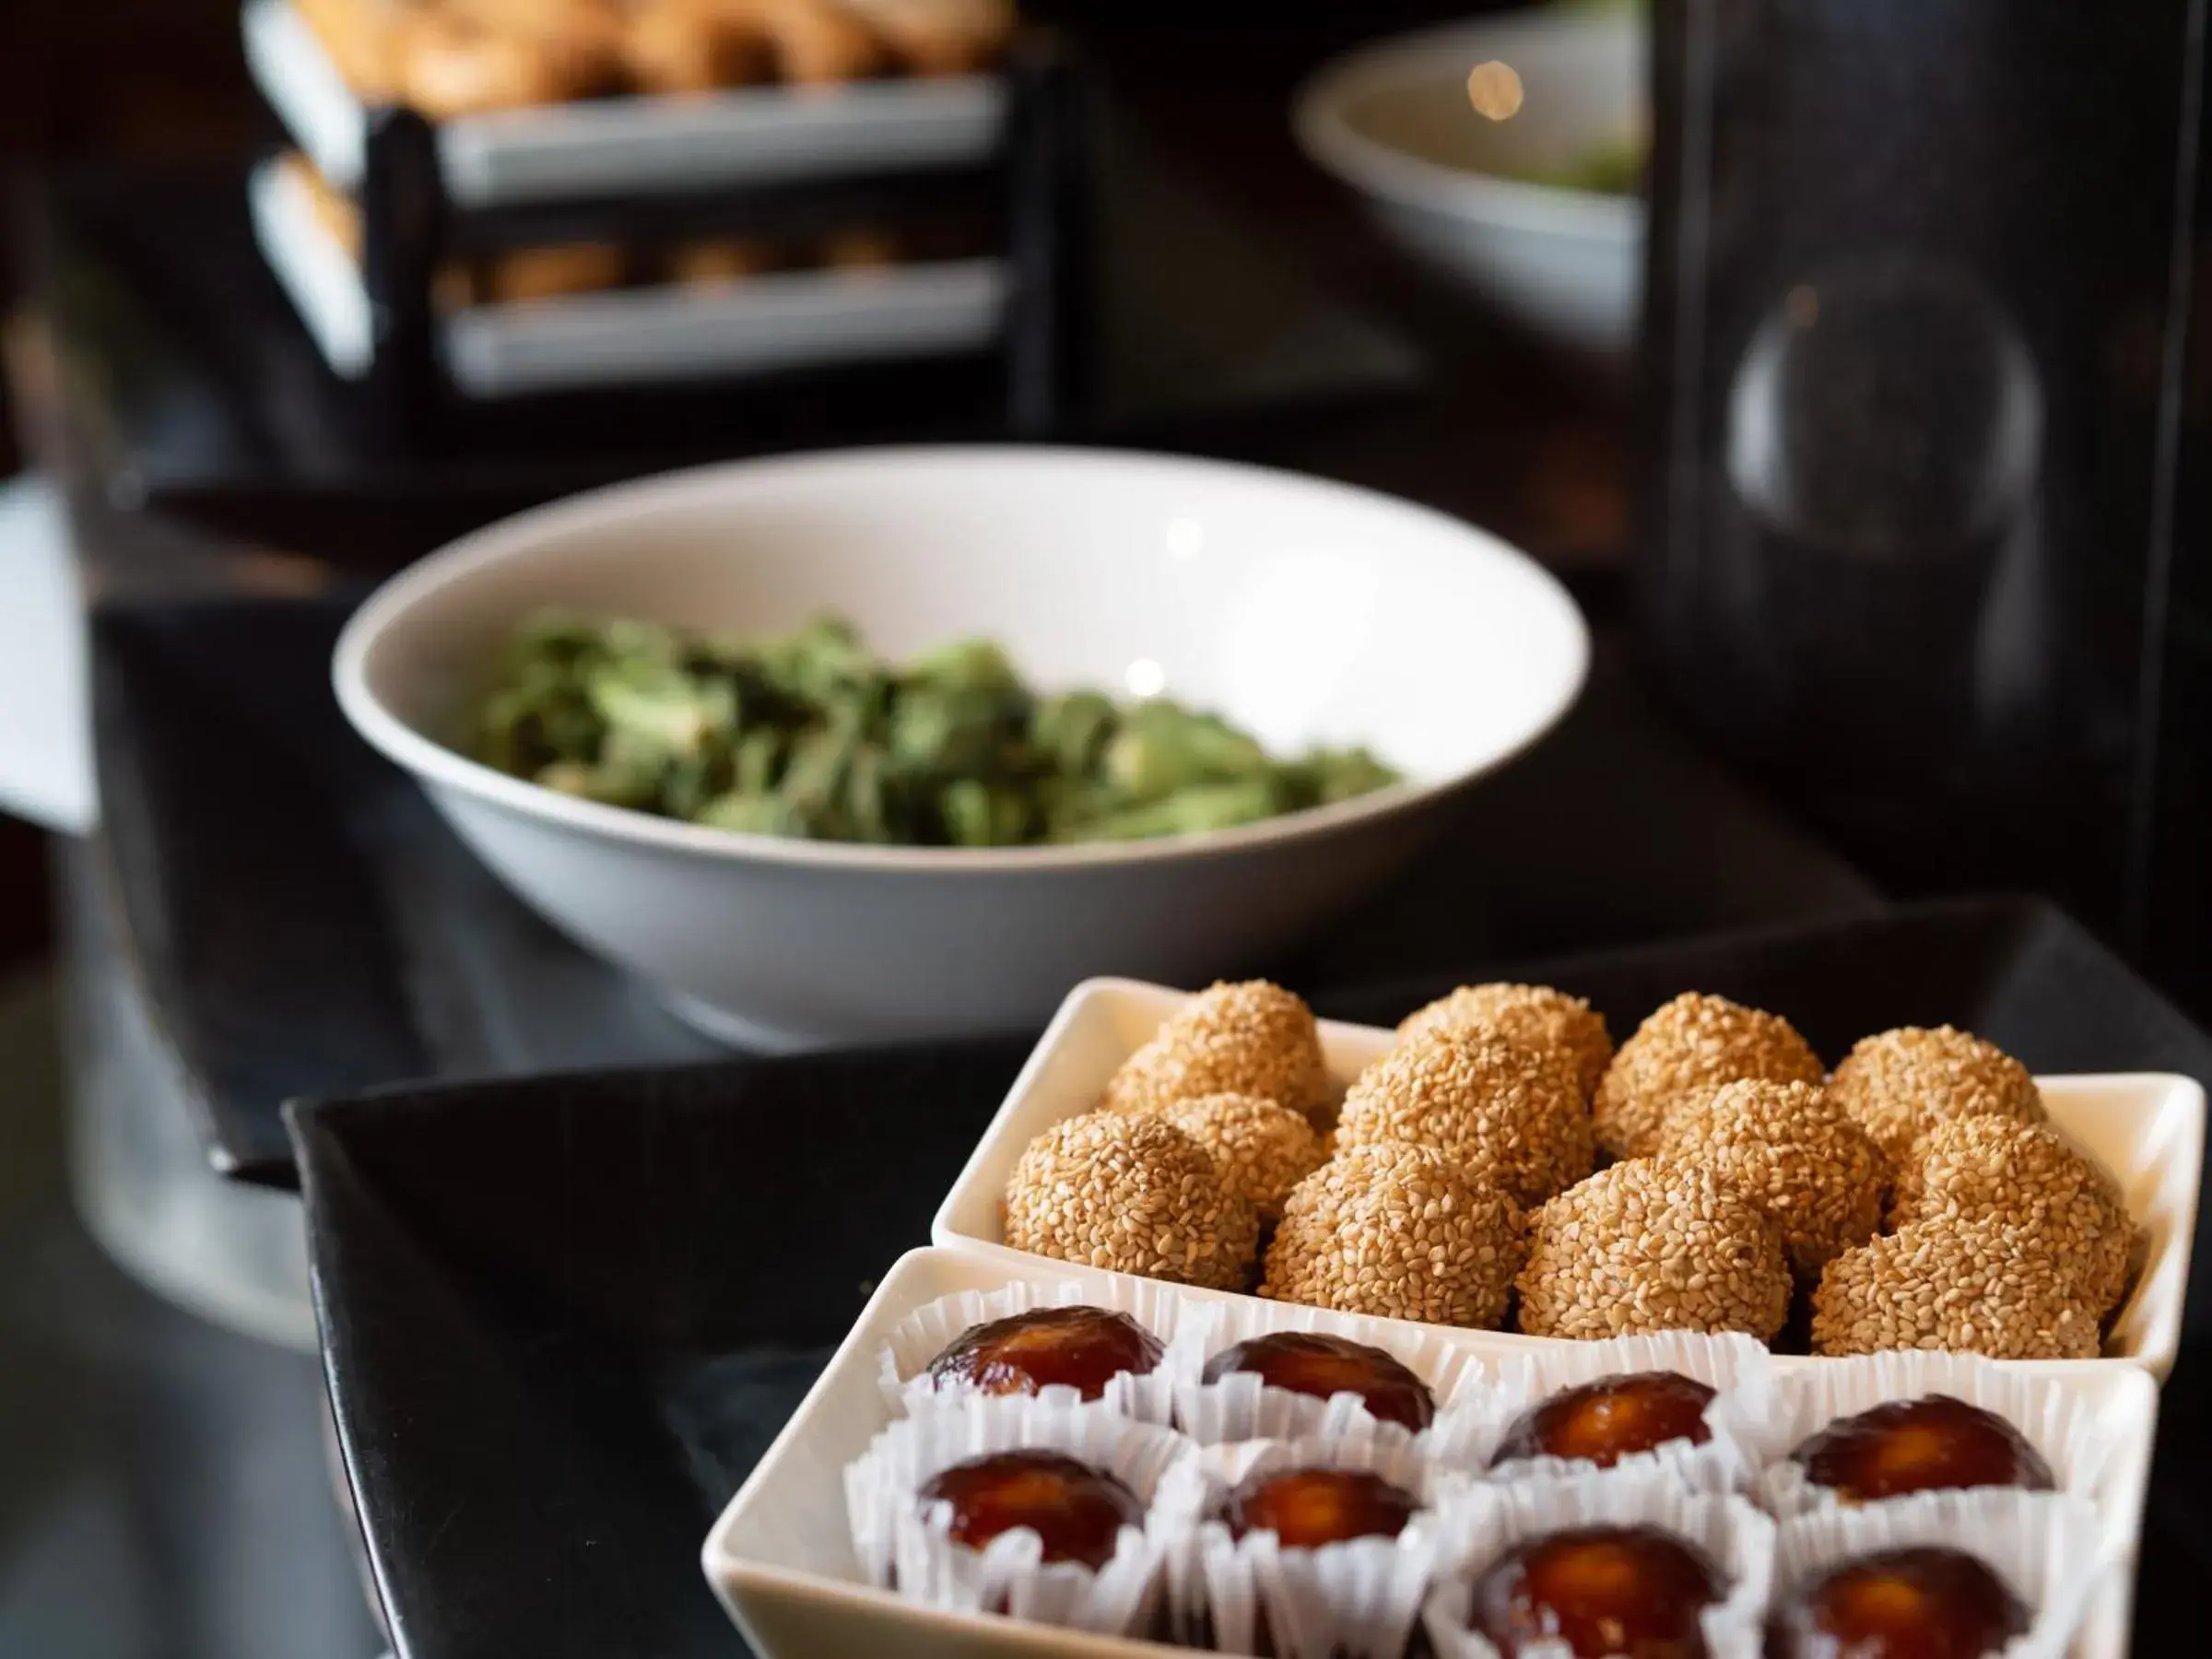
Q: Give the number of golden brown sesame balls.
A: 12